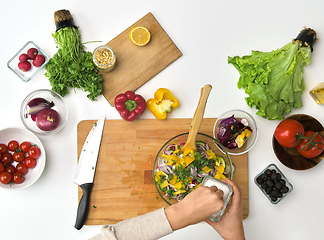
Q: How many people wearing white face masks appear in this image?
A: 0